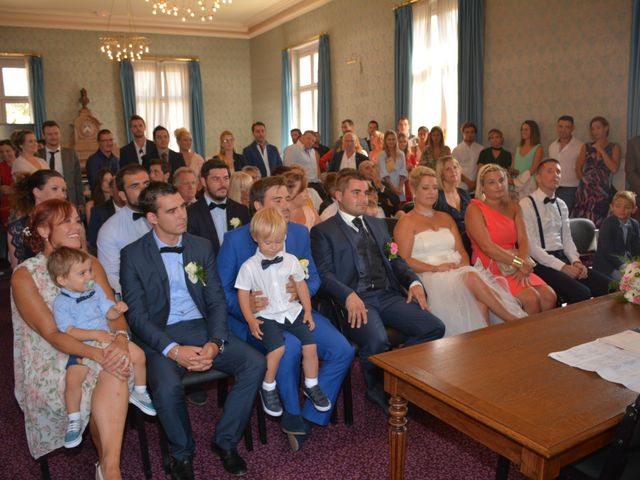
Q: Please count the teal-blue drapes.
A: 8